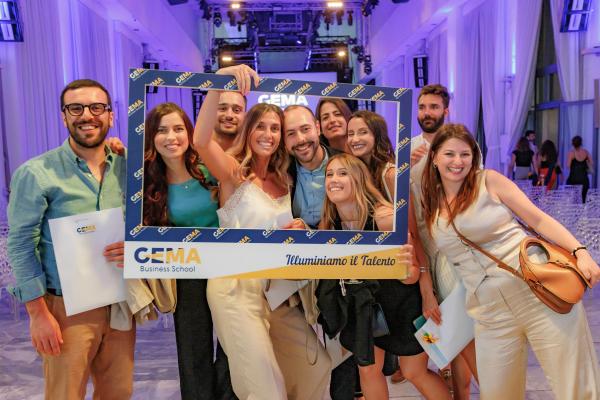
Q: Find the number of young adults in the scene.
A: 10